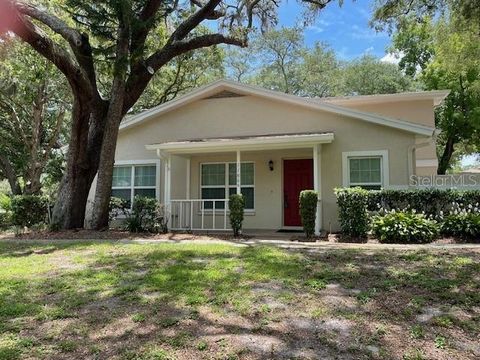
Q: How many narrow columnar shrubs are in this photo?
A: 2